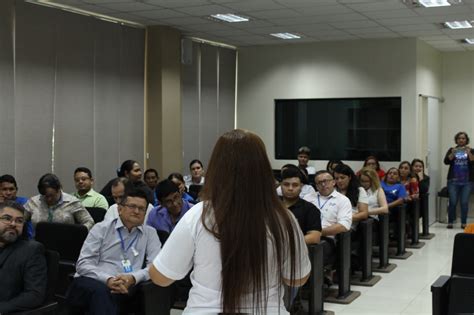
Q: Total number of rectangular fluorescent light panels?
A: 5